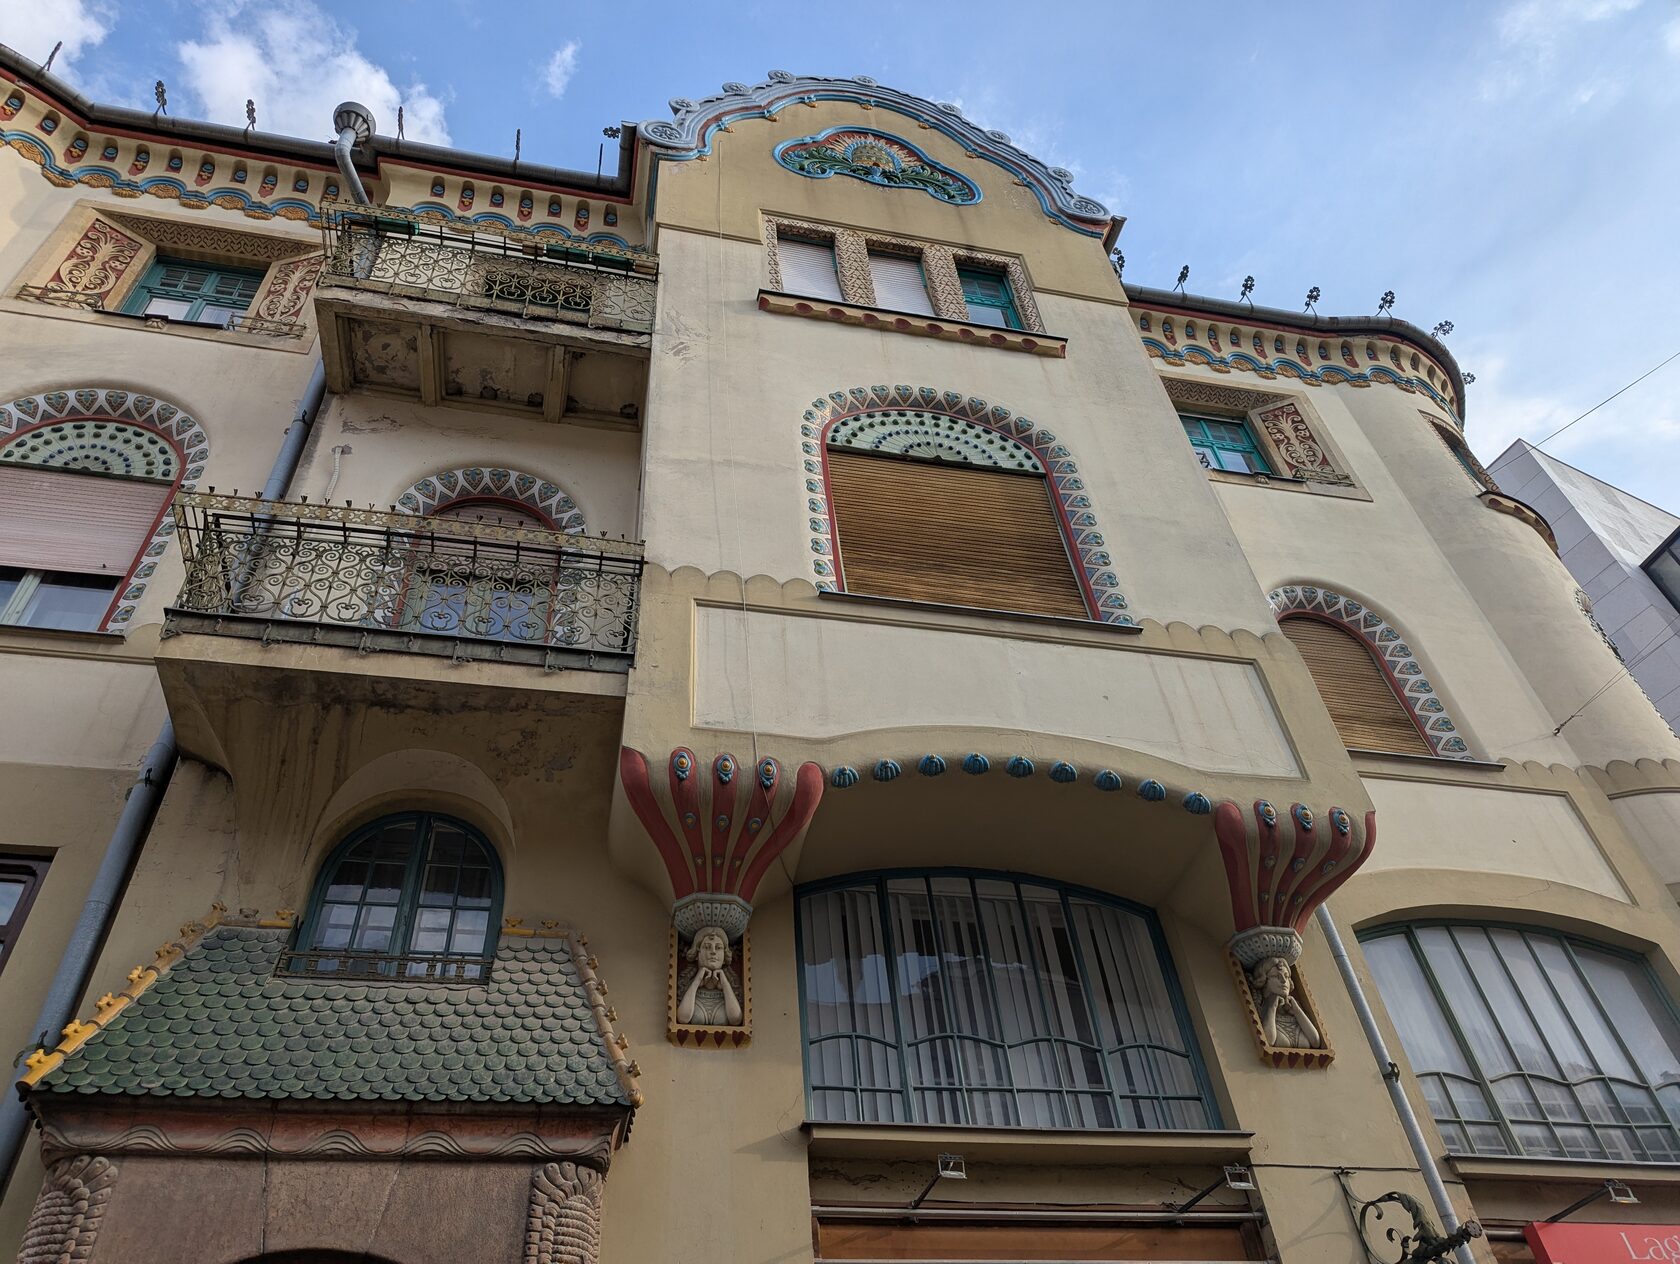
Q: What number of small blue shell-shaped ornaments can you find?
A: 9